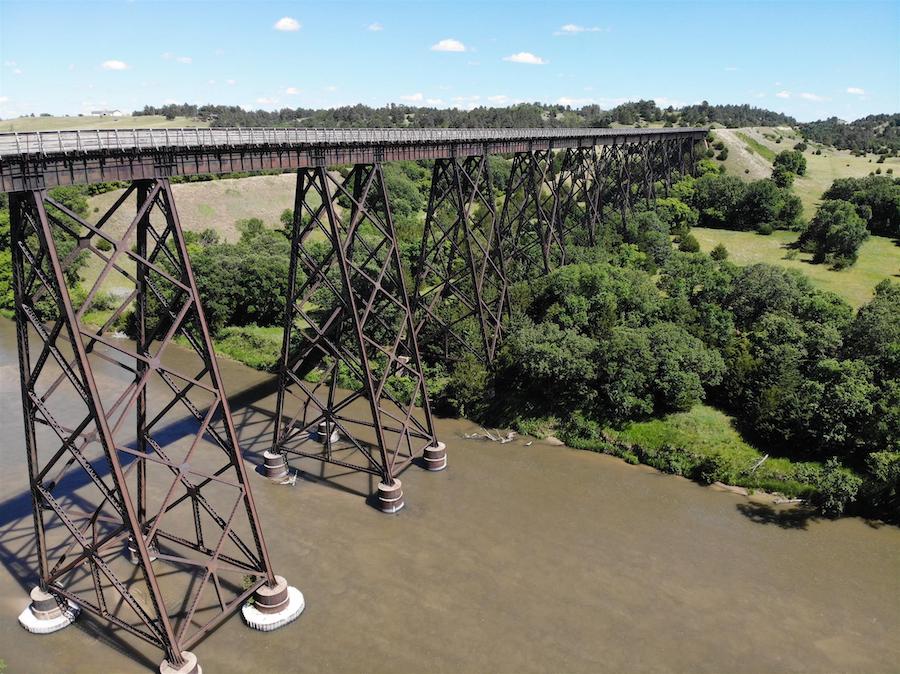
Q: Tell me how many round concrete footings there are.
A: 8